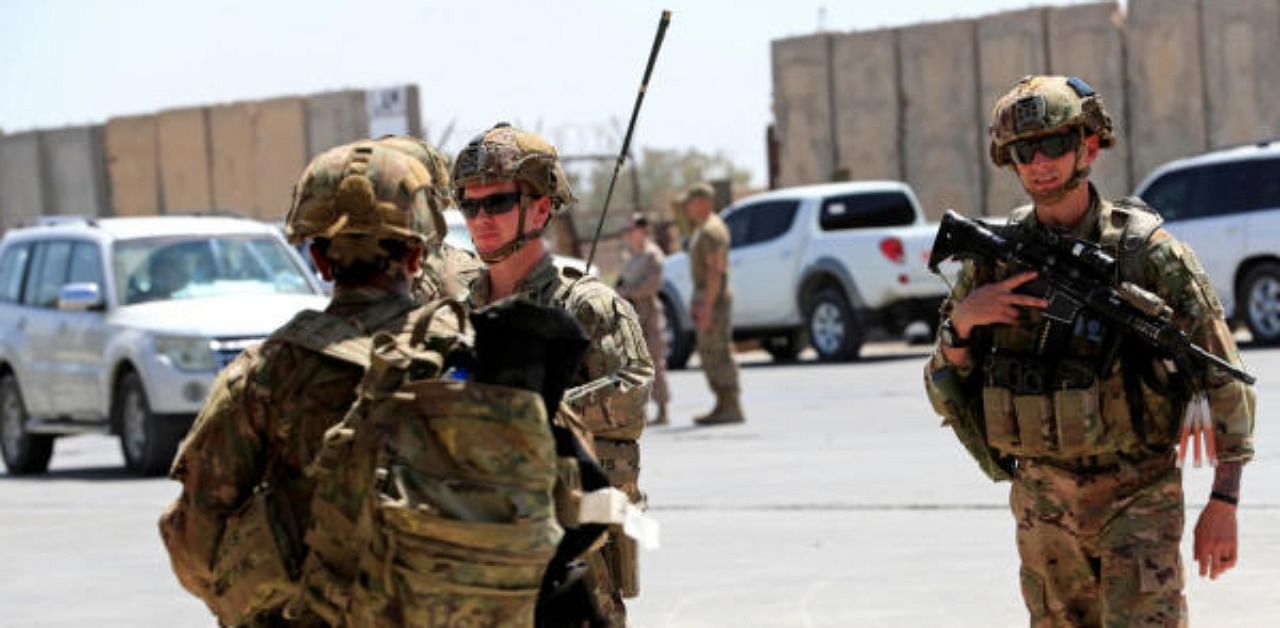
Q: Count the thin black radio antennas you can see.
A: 1